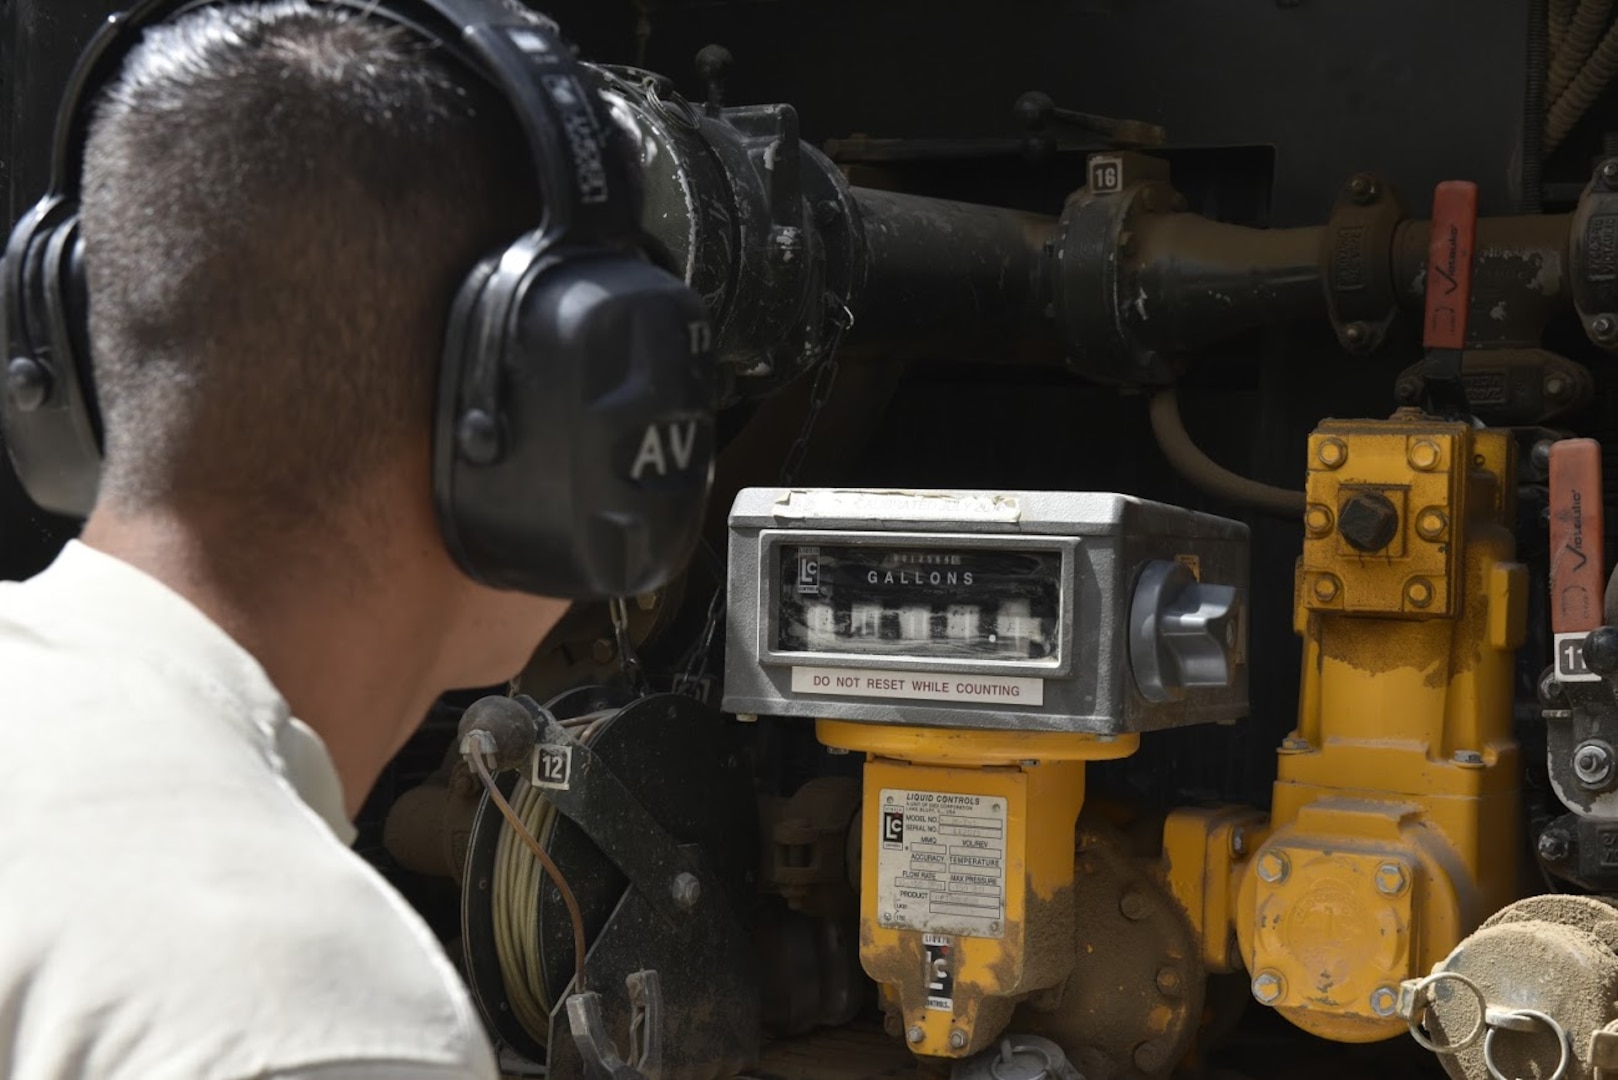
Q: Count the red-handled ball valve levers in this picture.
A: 2